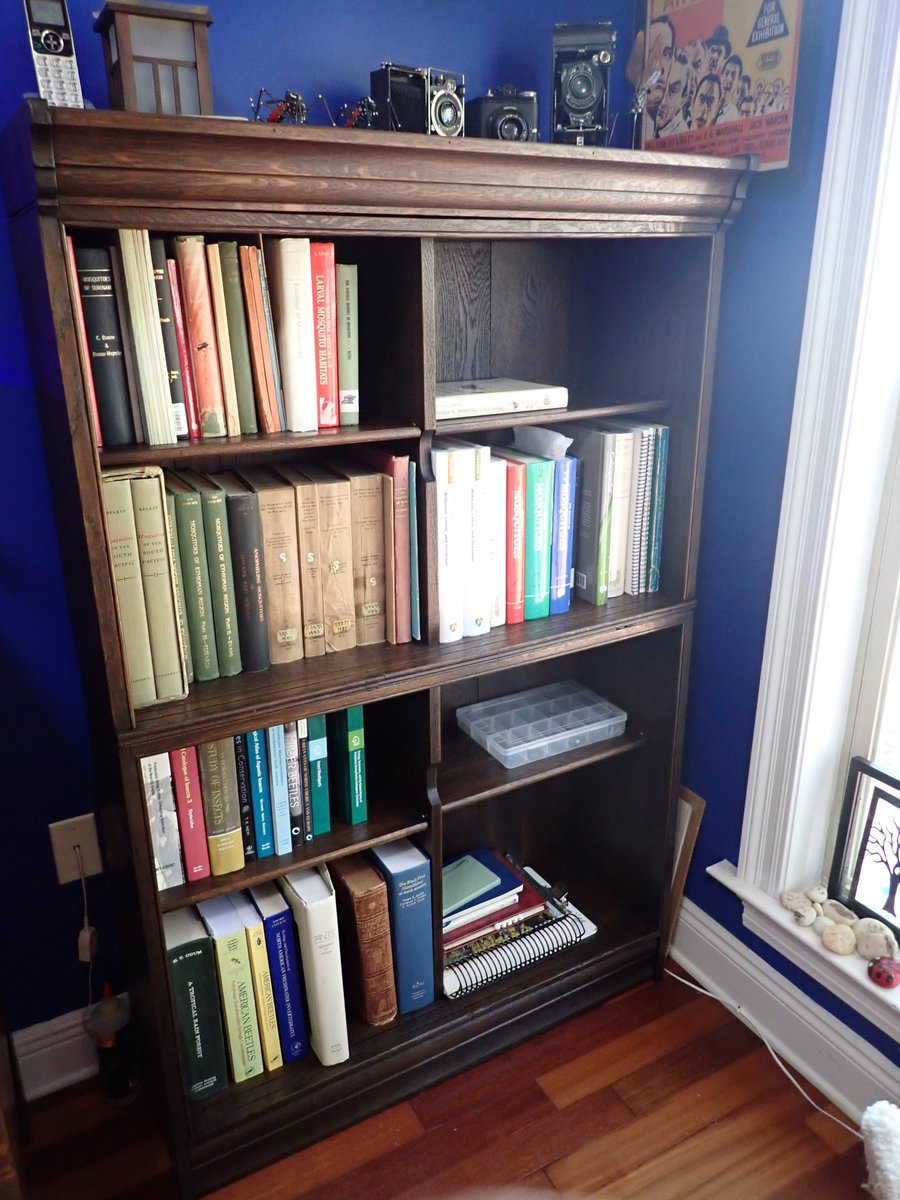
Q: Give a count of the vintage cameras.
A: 3